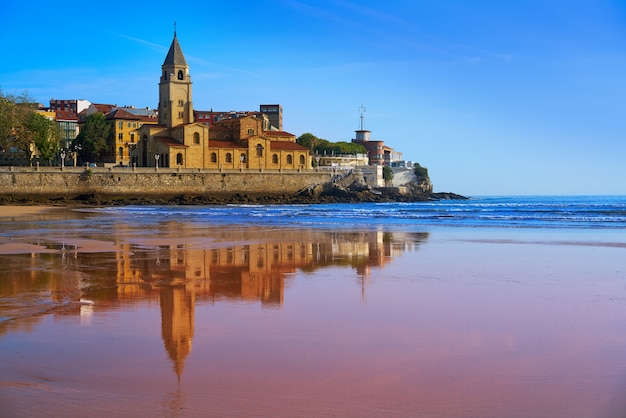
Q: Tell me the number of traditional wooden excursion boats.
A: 0